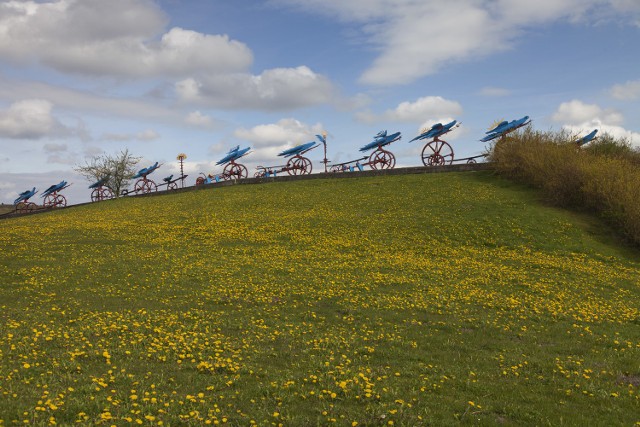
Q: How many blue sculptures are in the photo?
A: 10